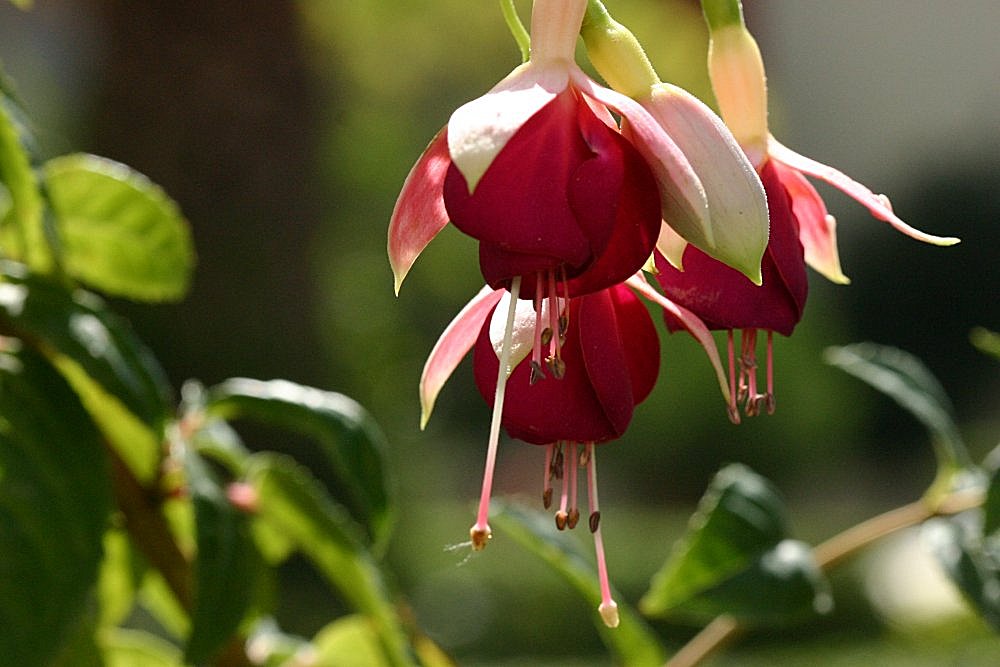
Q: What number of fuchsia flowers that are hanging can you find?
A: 3